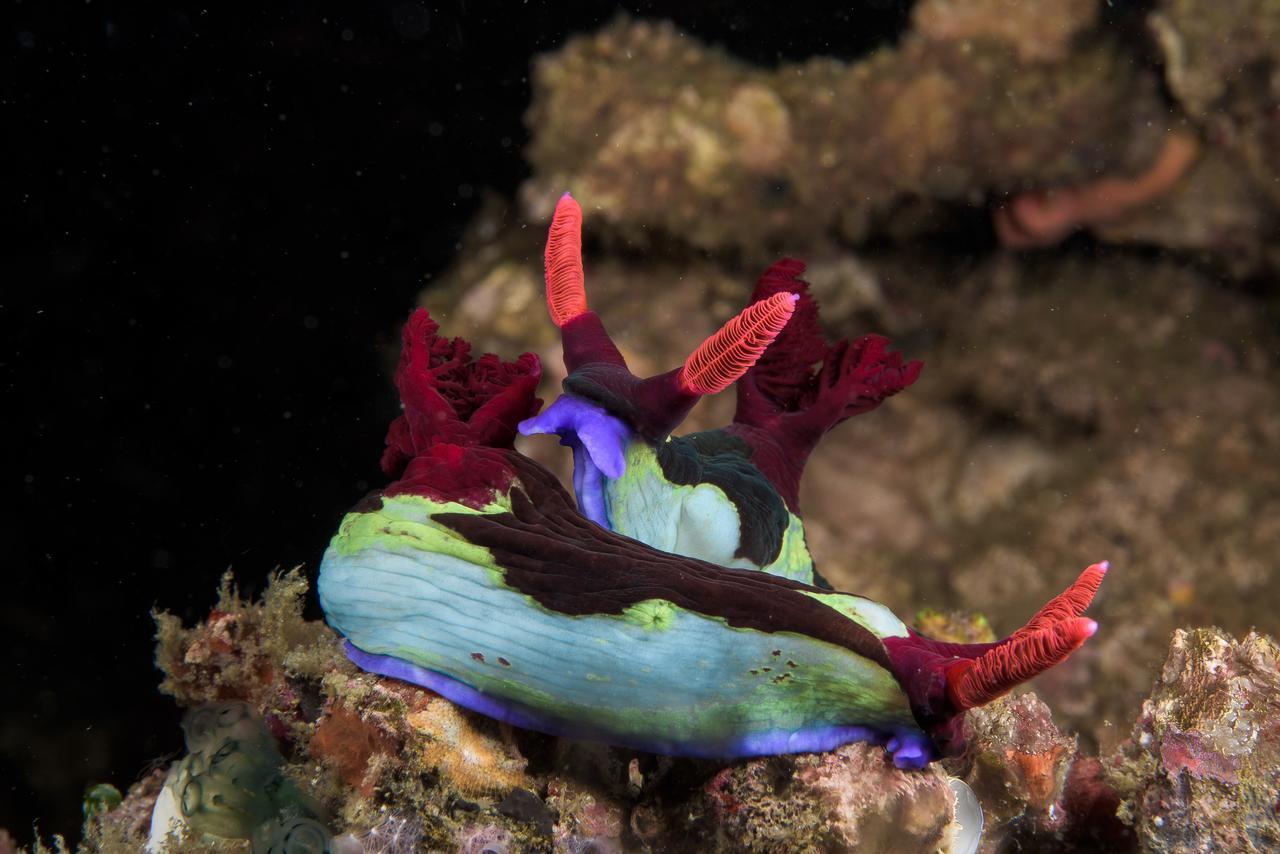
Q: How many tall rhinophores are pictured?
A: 4